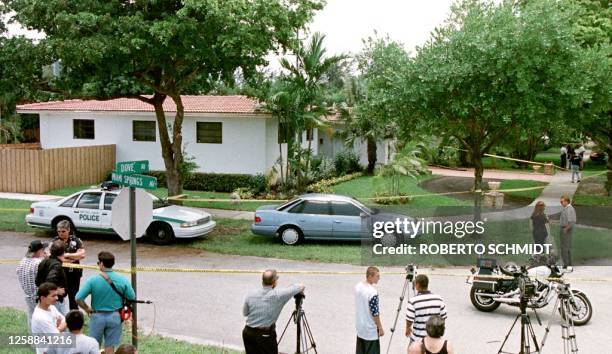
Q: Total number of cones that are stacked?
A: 0